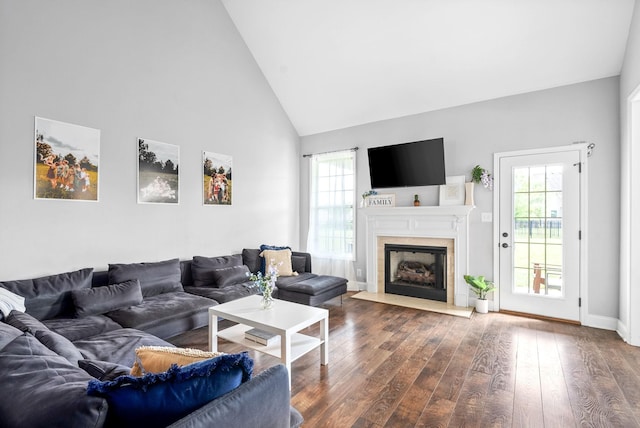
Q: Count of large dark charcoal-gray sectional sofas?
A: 1